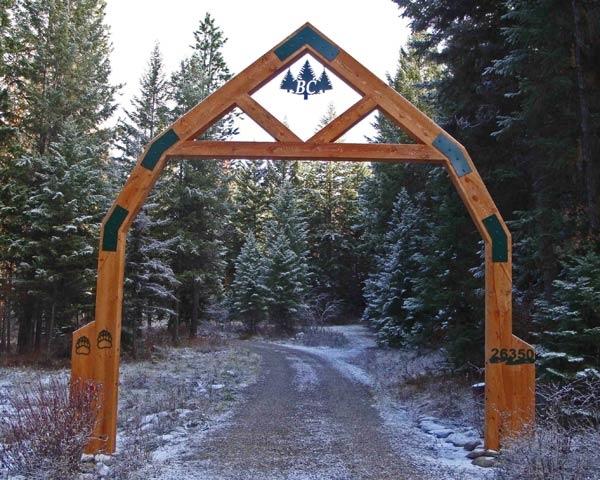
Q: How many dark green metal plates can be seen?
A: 5